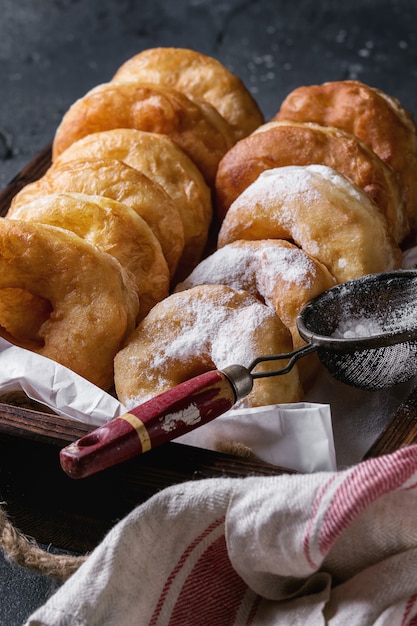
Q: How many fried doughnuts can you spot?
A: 11